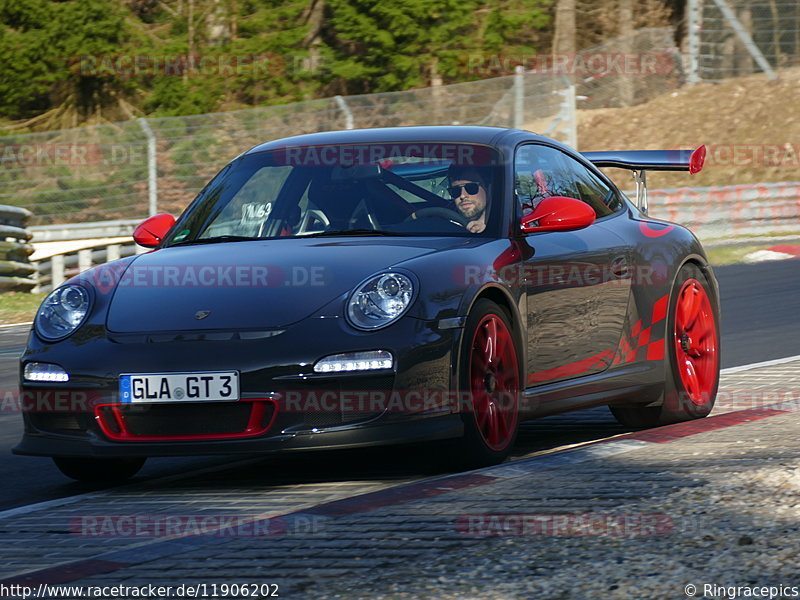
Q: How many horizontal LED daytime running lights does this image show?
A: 2